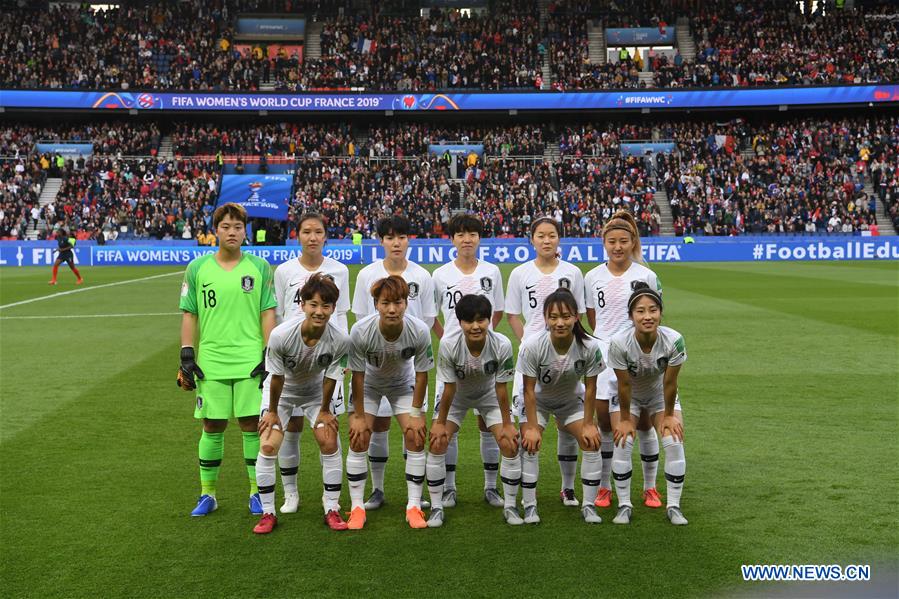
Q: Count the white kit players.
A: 10